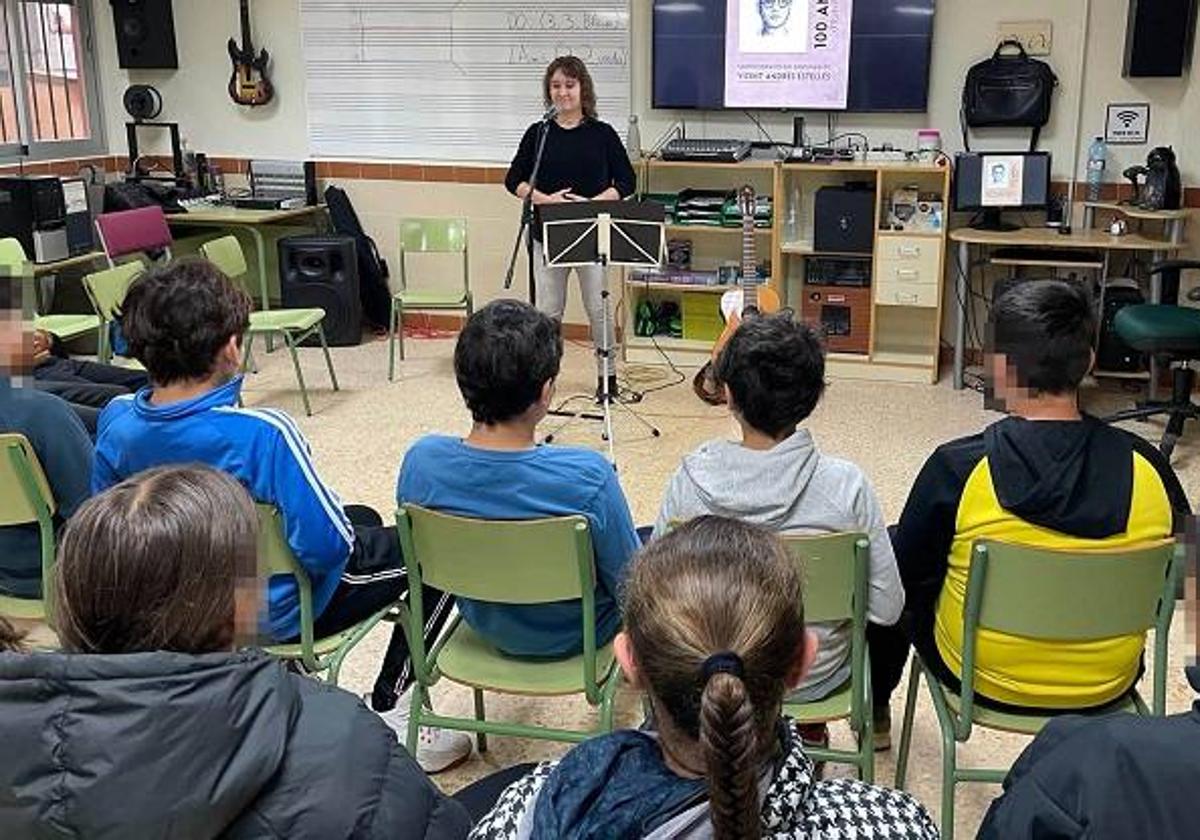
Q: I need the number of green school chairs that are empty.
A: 4